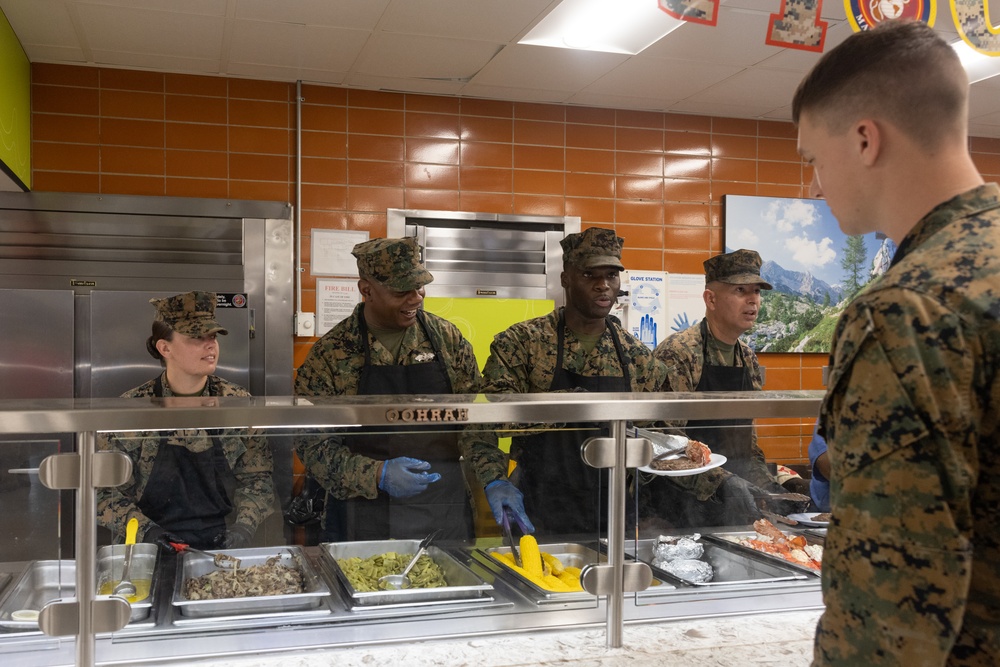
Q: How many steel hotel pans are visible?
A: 7